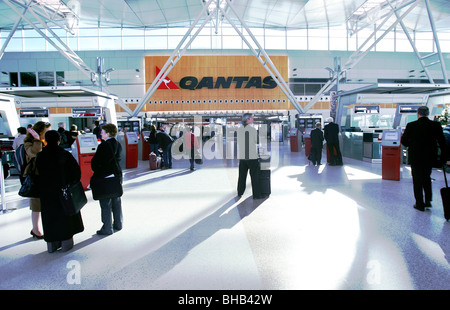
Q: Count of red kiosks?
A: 7